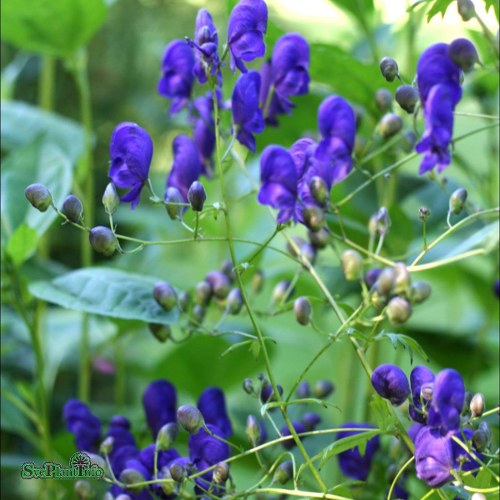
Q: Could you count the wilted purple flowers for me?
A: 0